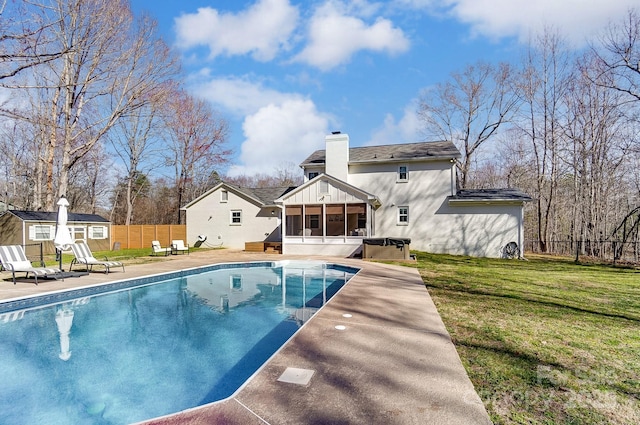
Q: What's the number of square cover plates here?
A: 1